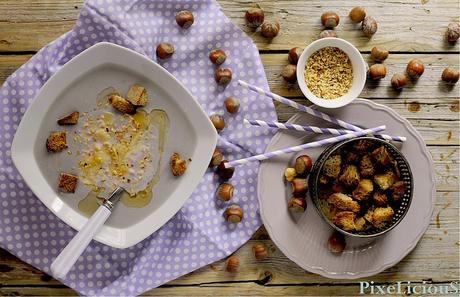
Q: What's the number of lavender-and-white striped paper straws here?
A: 3